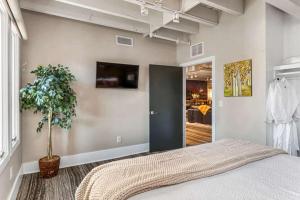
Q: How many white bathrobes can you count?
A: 2